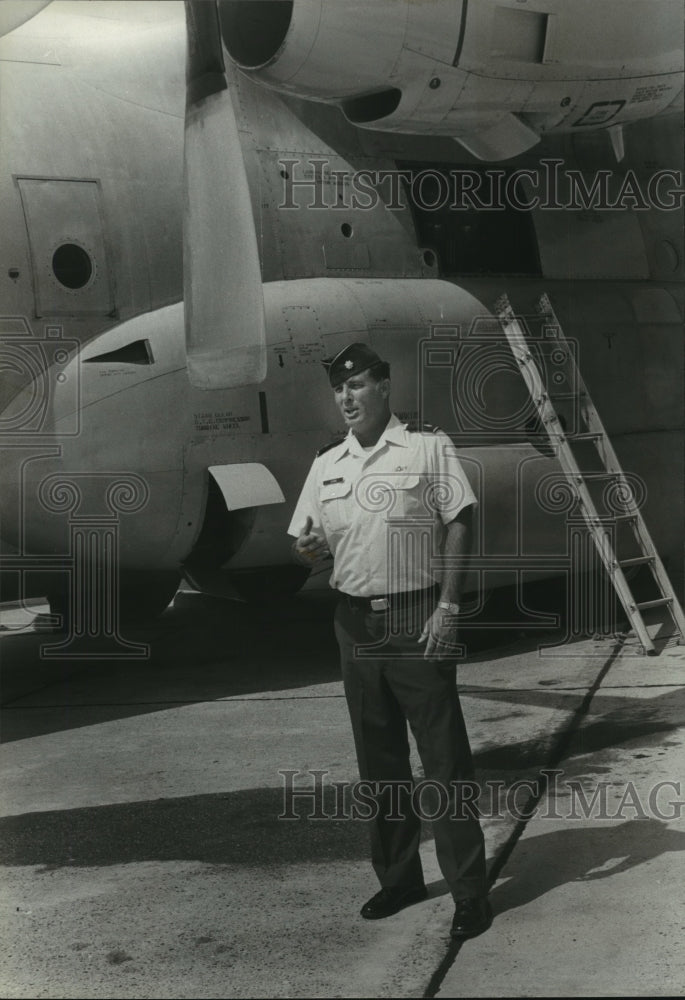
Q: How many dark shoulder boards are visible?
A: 2